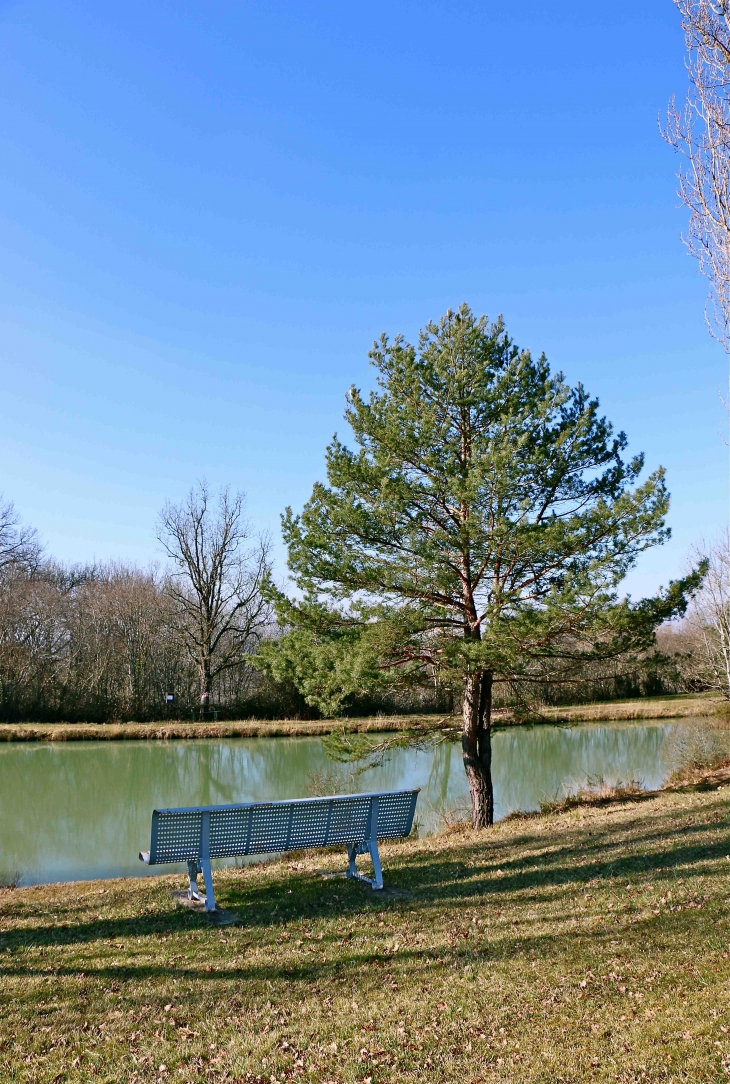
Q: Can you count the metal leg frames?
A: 2